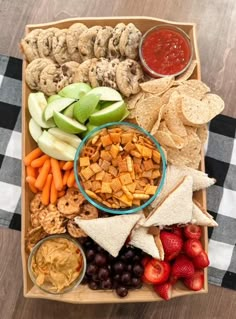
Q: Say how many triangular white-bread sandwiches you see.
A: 5